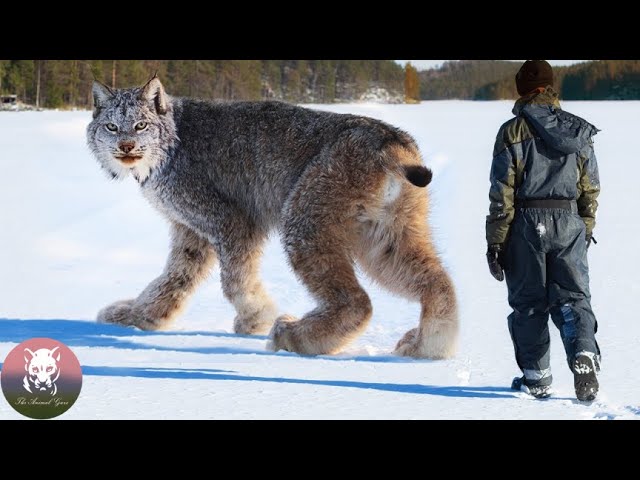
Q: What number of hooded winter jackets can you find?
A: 1